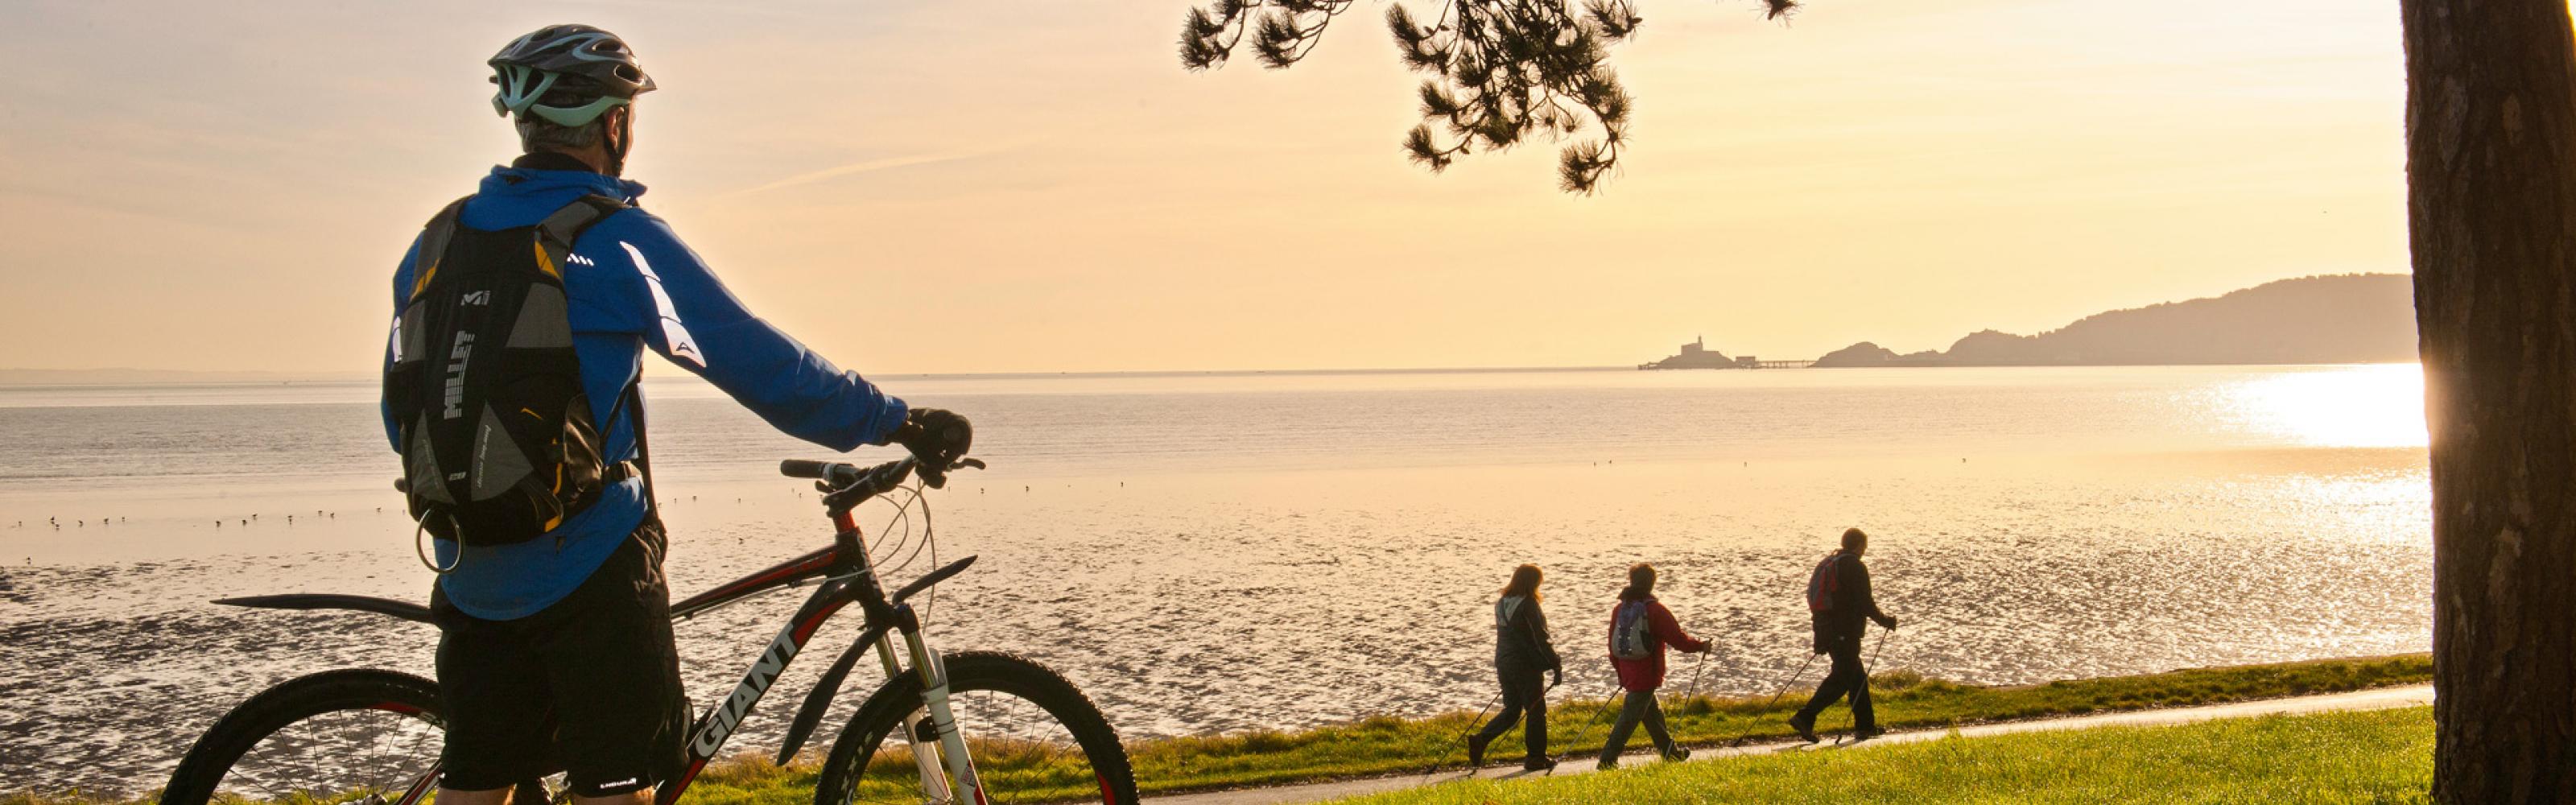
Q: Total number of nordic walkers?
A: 3